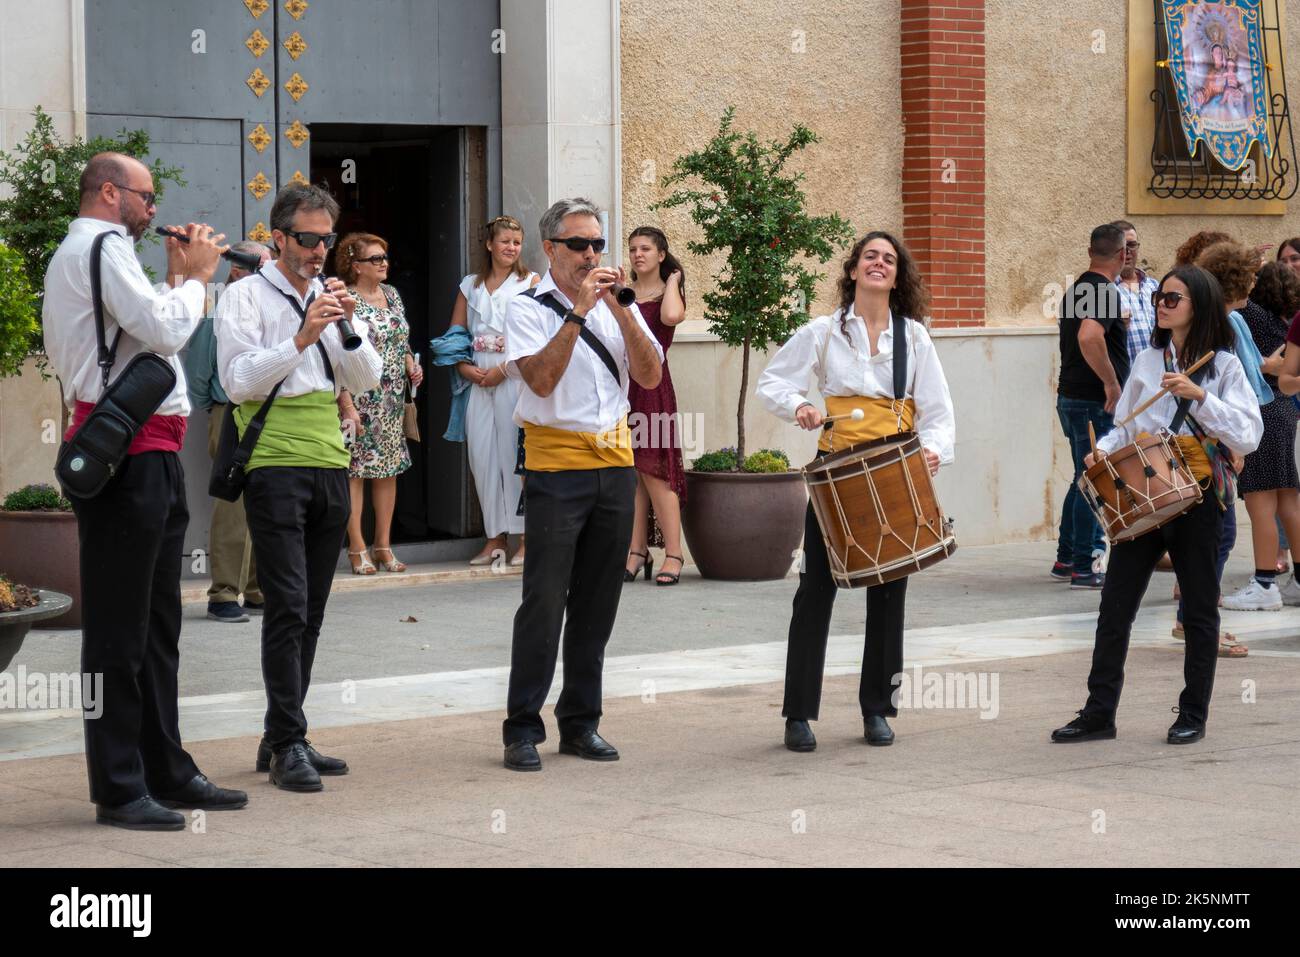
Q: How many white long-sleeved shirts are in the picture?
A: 4